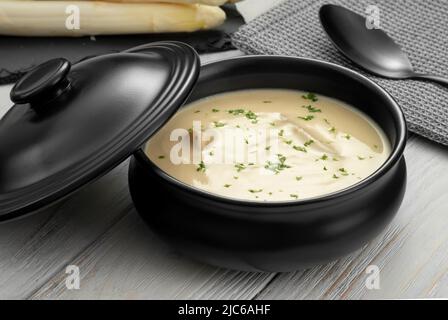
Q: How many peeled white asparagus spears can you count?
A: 2